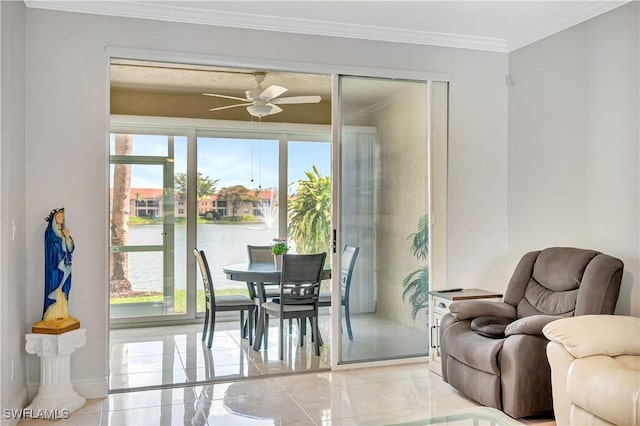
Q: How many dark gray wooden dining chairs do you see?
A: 4